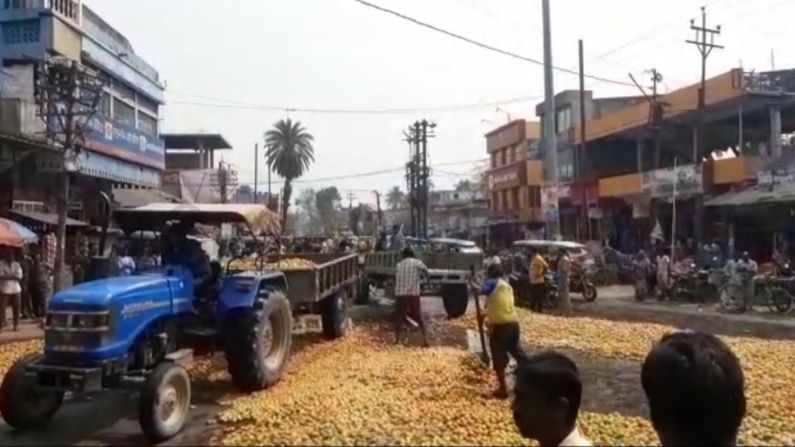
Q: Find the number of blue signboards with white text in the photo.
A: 1